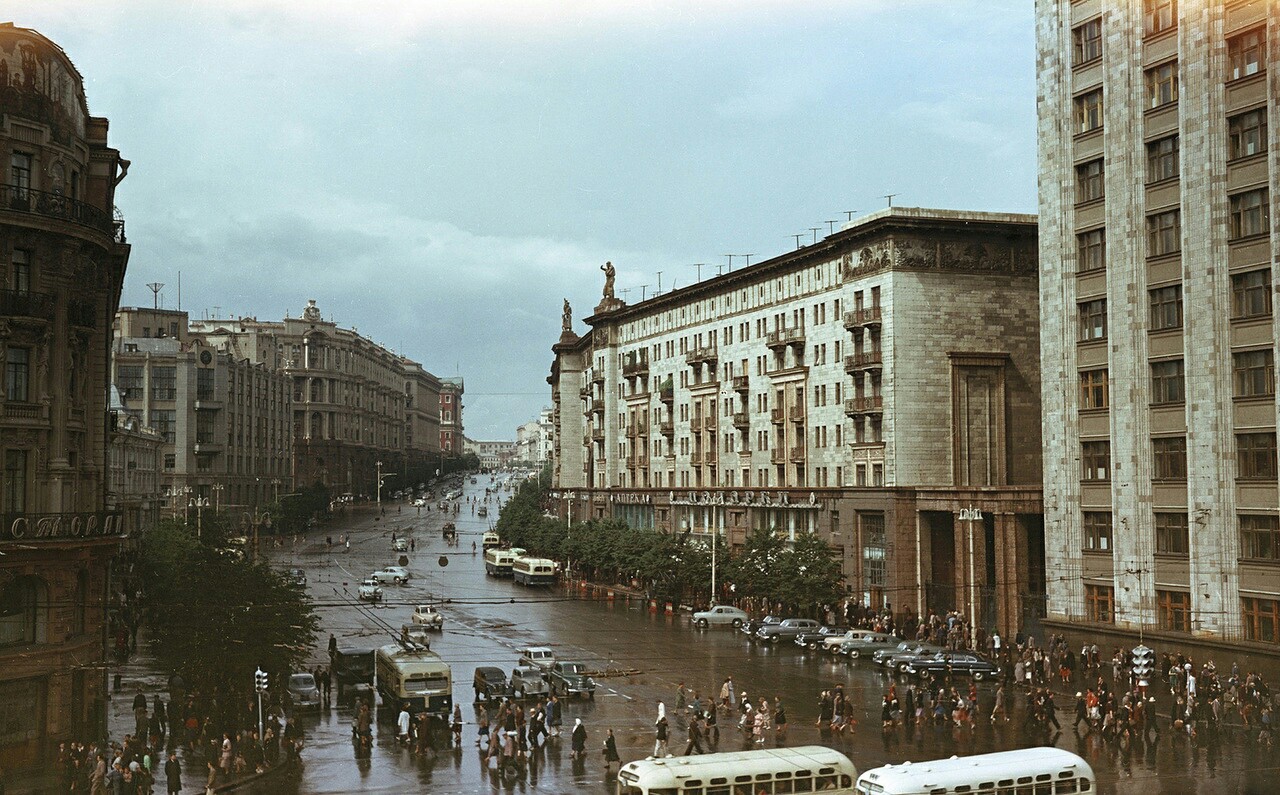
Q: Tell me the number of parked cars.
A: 9